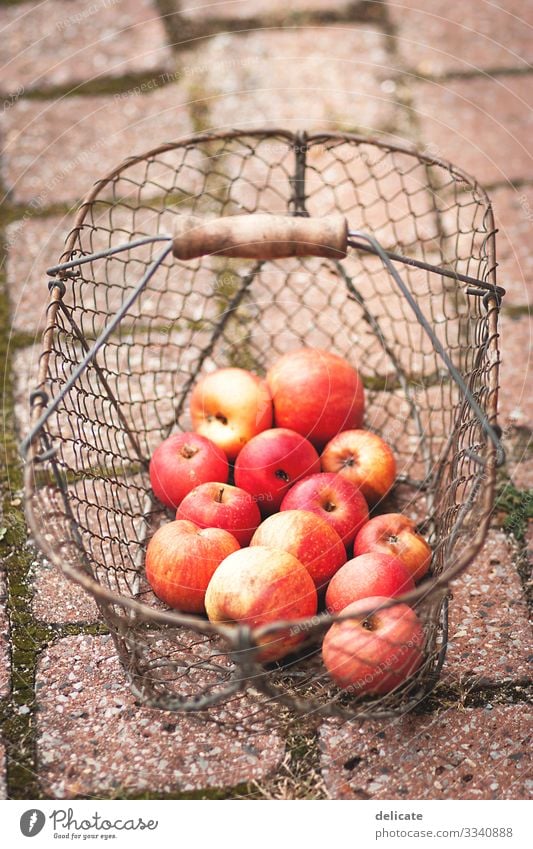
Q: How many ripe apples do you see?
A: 13